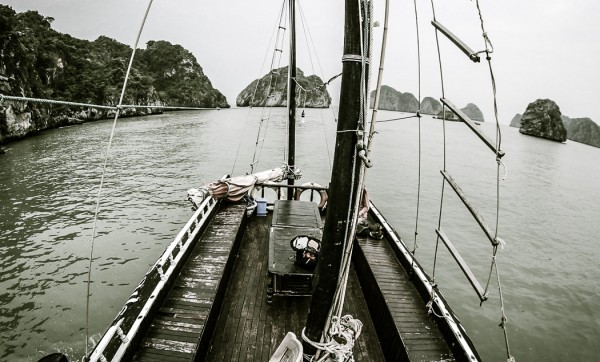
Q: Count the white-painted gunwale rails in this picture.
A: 2